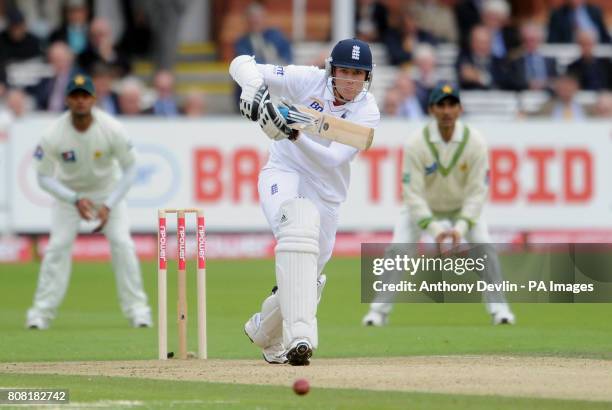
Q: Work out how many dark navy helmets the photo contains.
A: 1